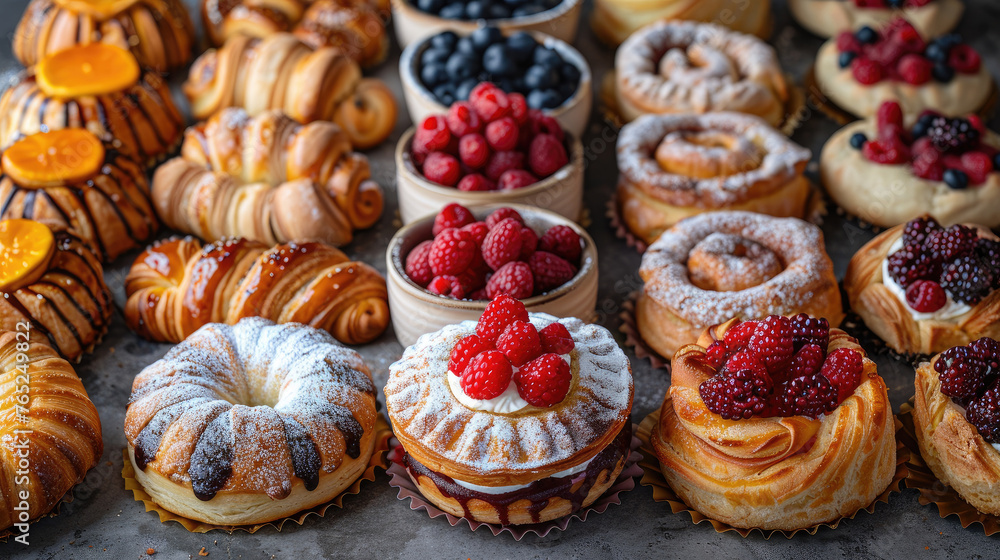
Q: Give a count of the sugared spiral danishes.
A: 3